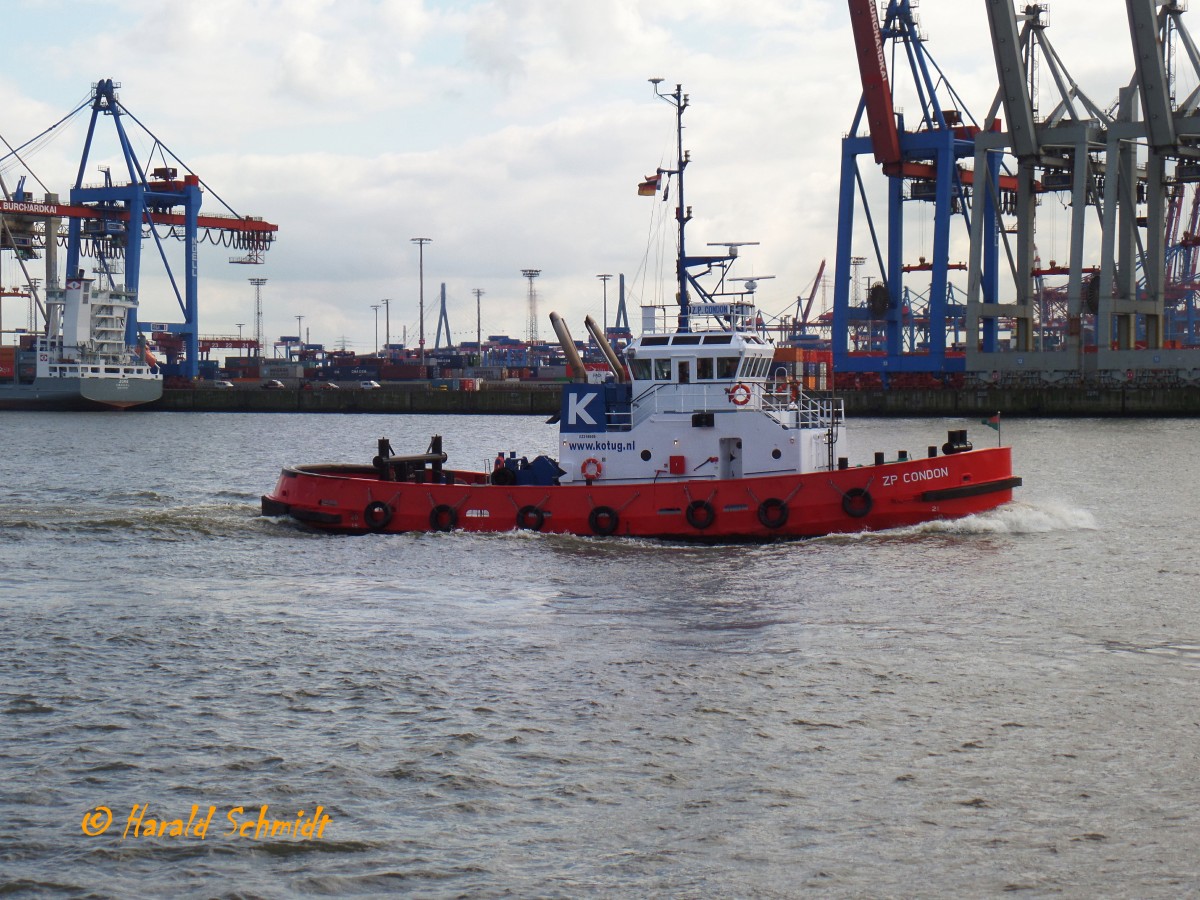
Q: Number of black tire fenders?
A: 7